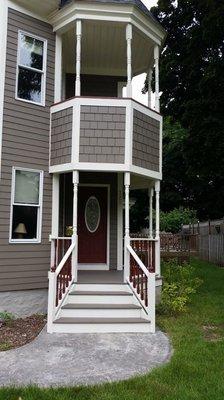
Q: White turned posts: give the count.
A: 8